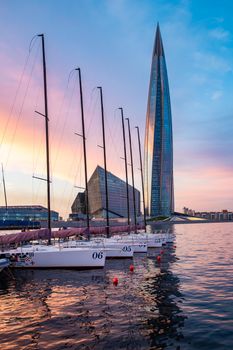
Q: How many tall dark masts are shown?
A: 6